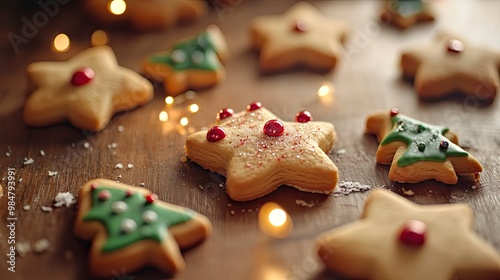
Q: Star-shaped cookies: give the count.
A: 5